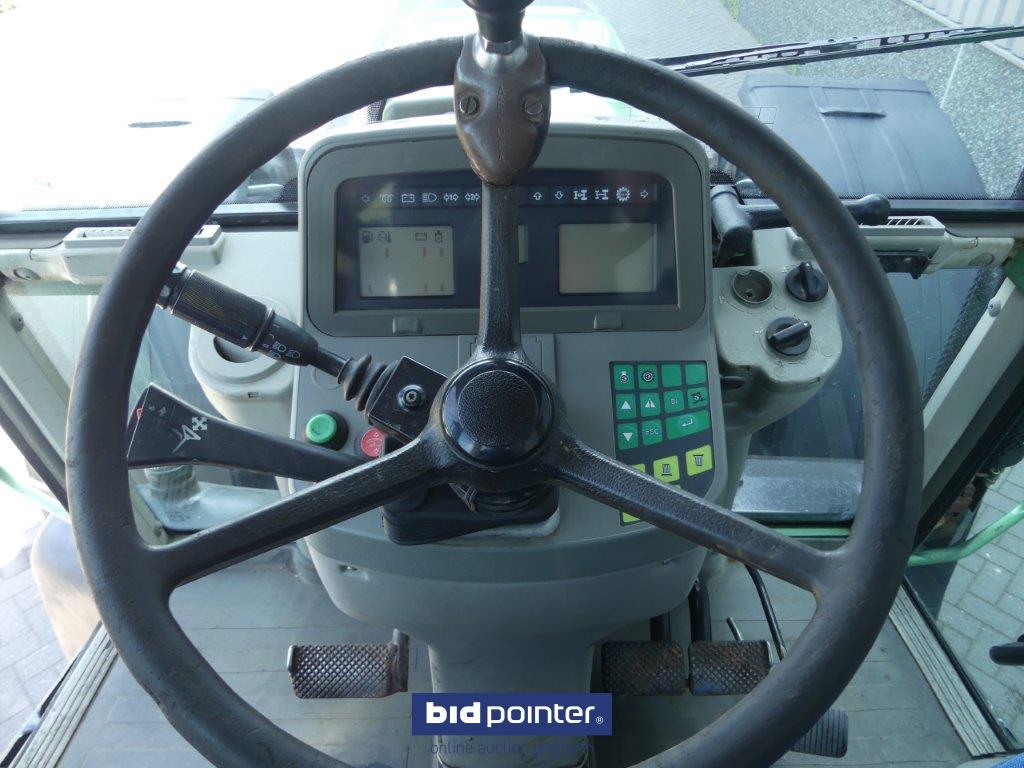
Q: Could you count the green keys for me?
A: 11